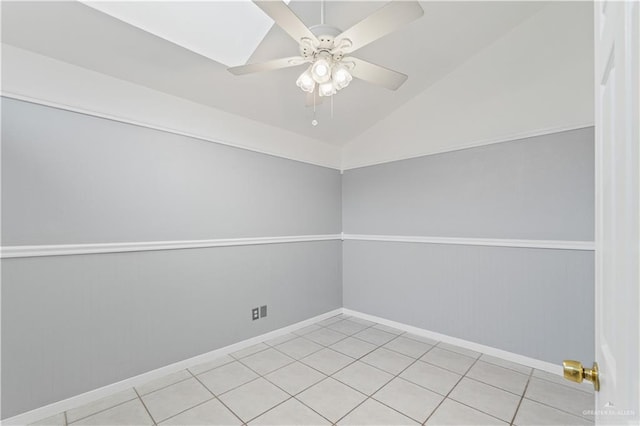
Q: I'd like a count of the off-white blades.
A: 5